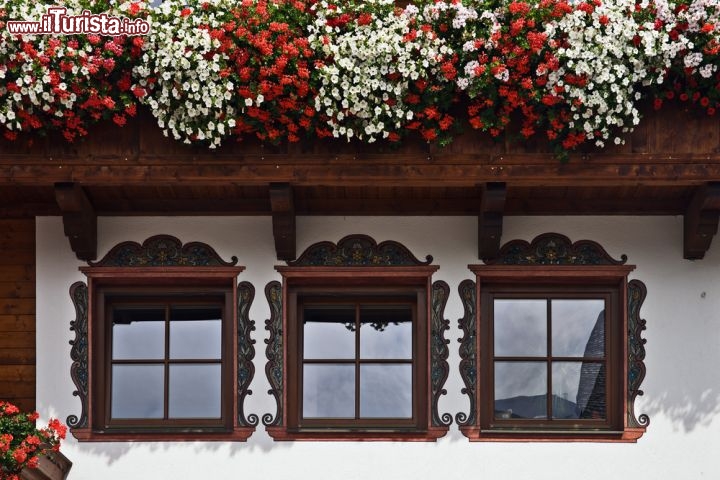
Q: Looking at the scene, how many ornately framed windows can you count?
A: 3